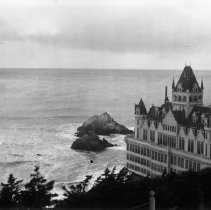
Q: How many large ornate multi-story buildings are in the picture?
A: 1